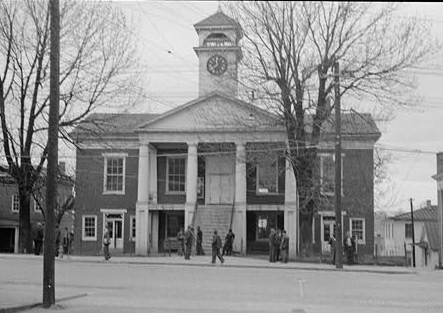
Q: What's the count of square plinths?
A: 4